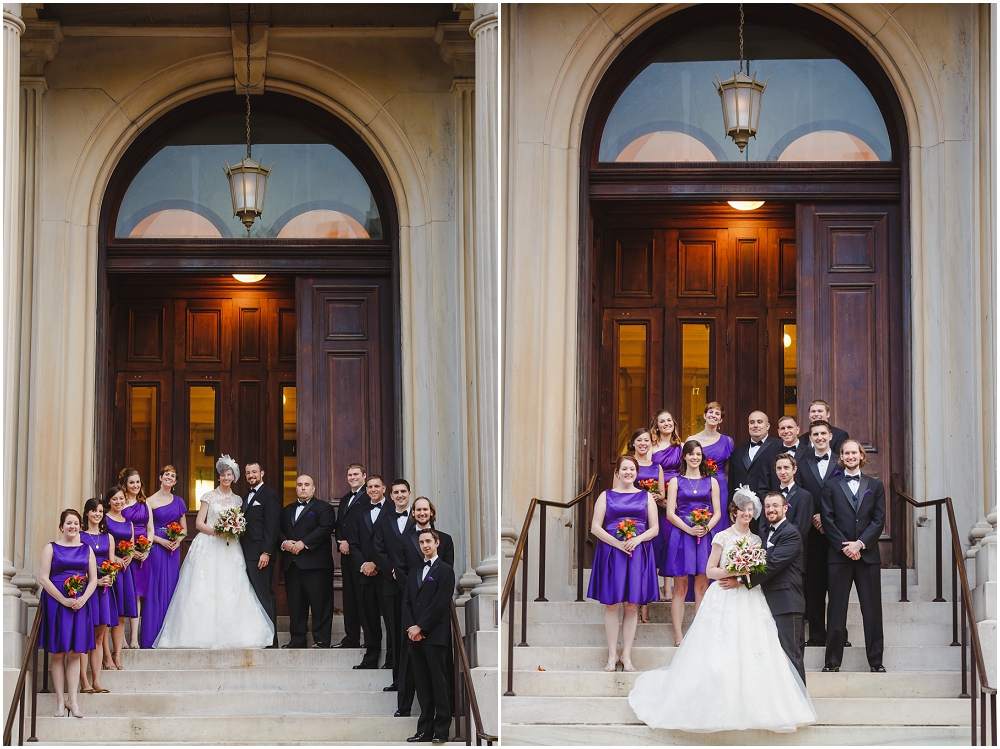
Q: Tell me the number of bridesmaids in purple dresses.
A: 5